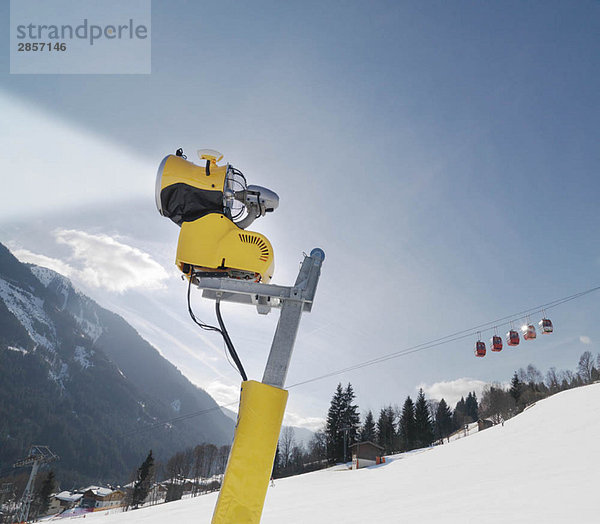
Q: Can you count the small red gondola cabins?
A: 5